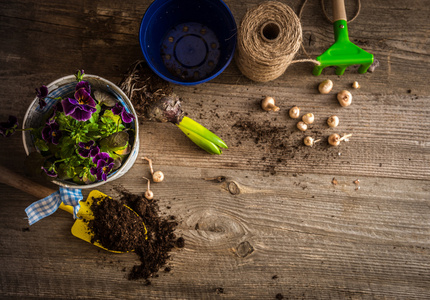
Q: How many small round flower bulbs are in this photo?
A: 12